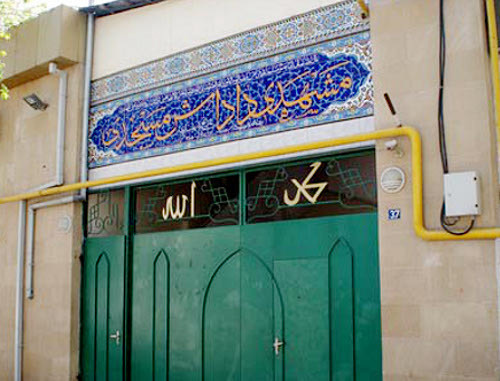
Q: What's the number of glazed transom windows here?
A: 3